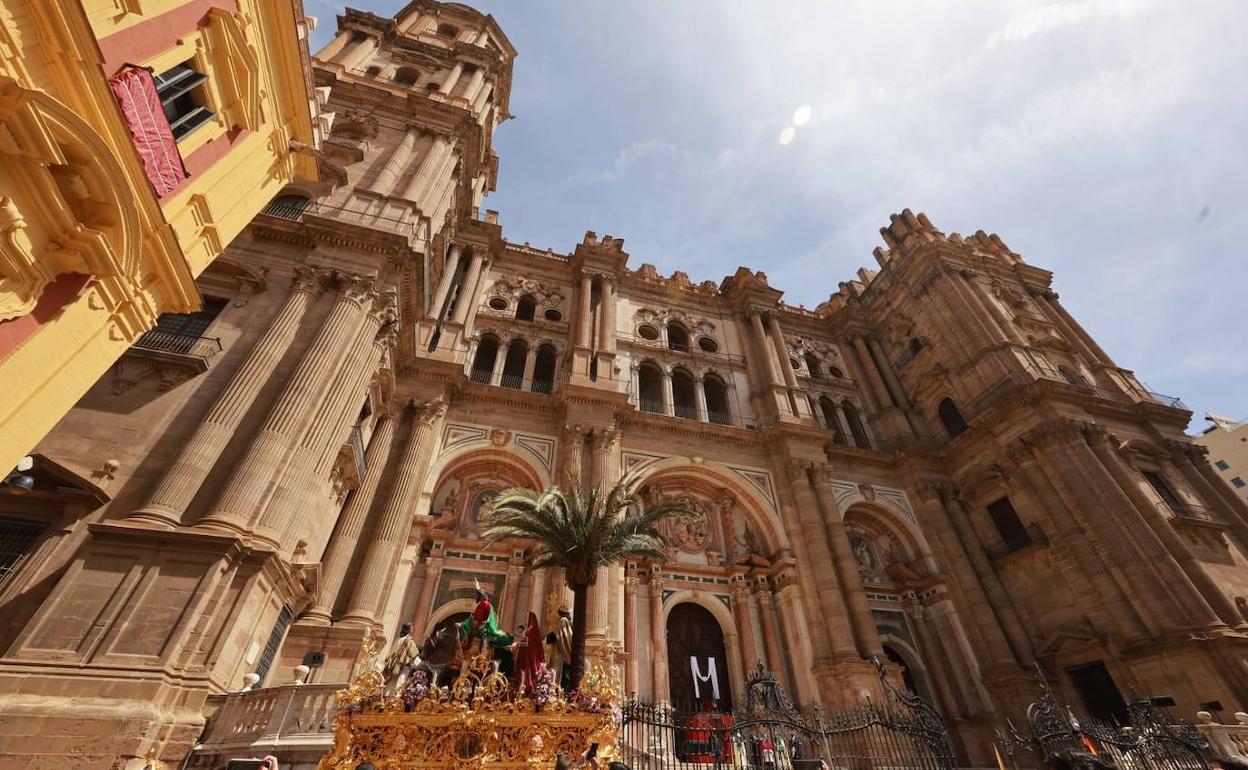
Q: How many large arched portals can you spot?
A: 3